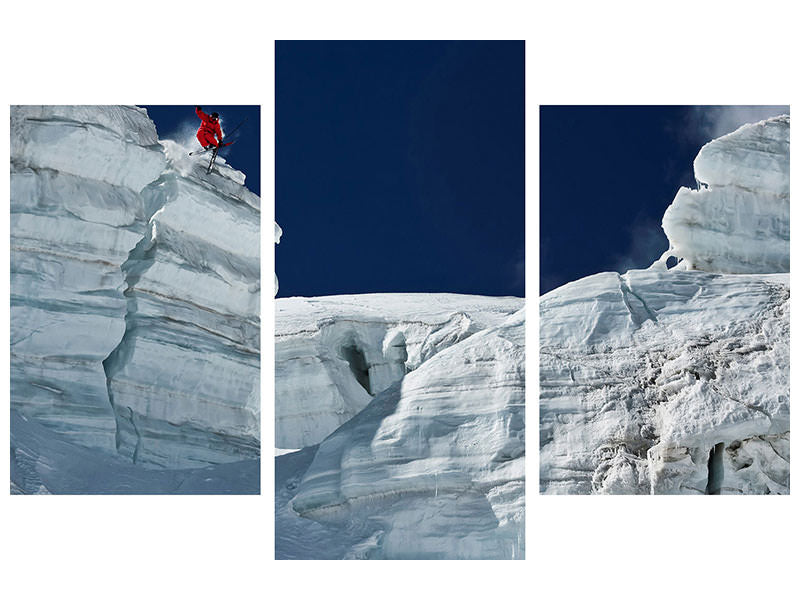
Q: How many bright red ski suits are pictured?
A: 1